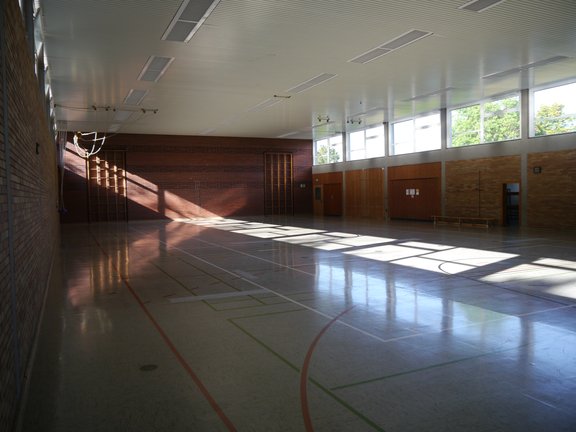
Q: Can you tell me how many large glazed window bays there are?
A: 5